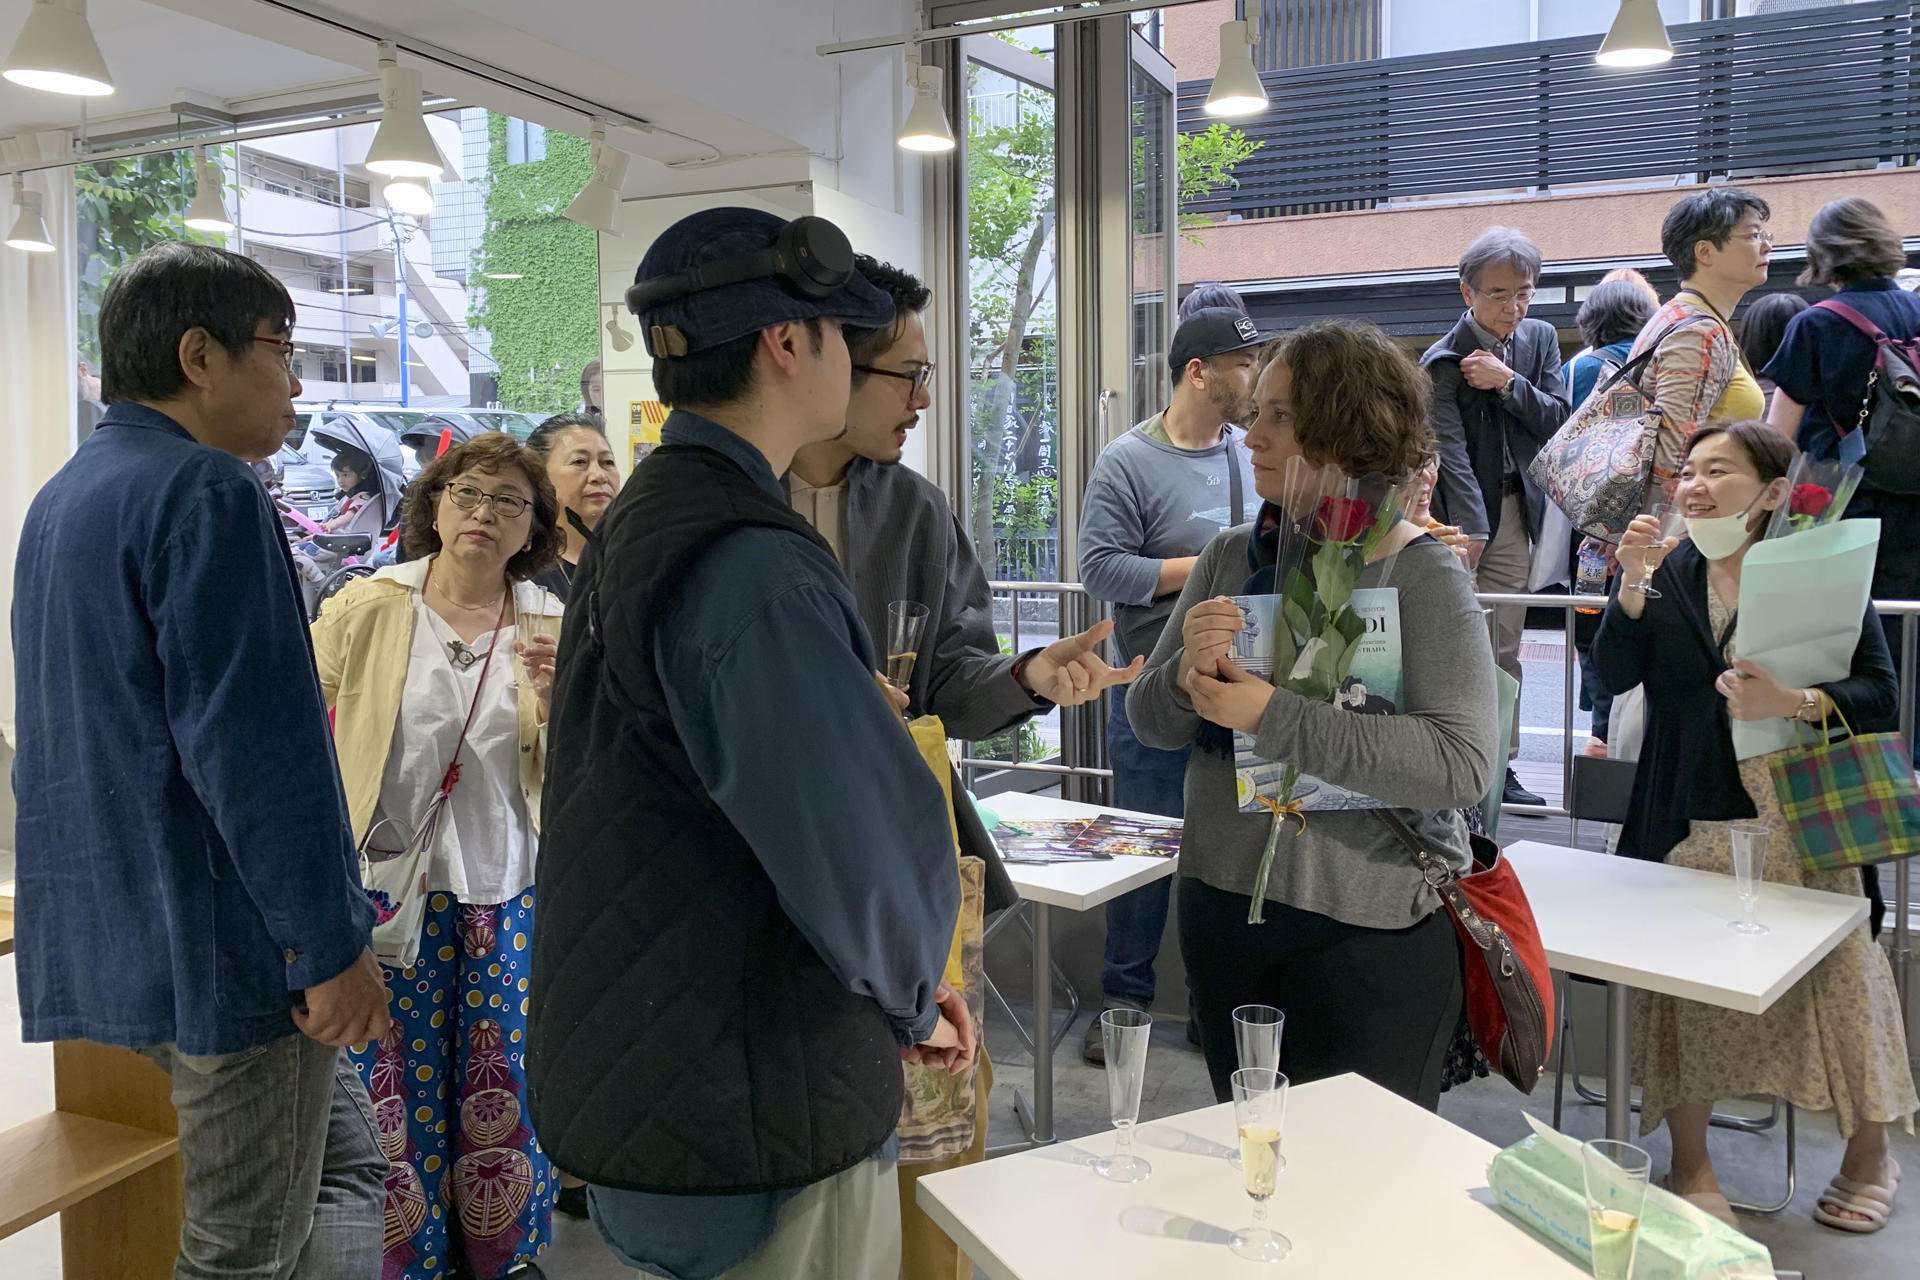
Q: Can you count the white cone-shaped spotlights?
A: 9